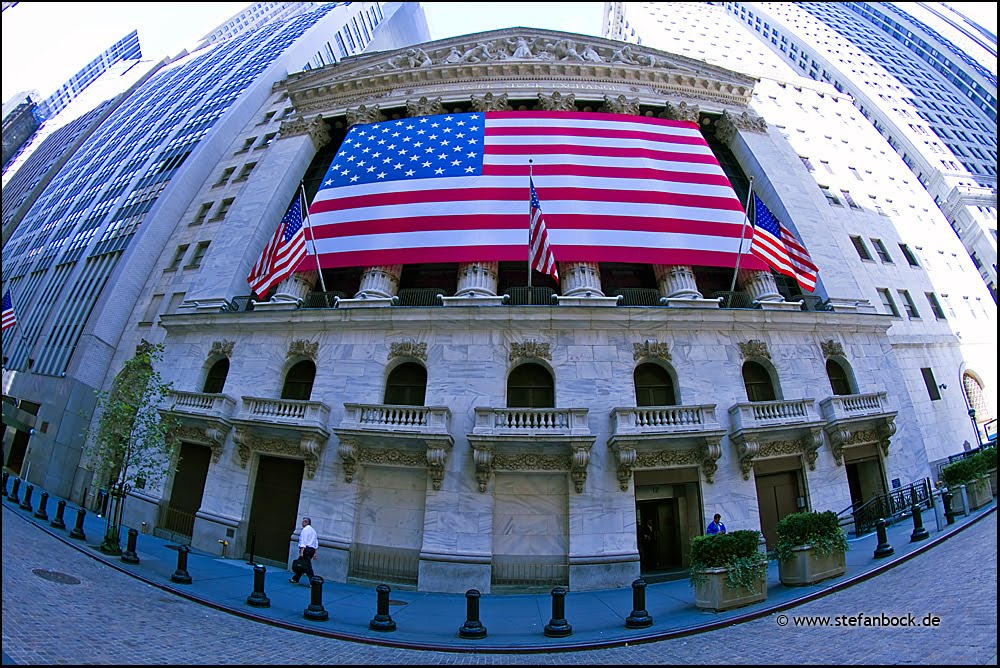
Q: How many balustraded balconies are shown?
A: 7